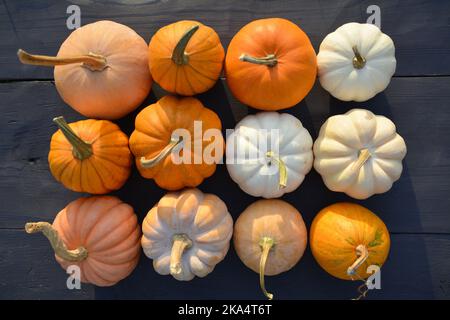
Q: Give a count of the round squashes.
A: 12